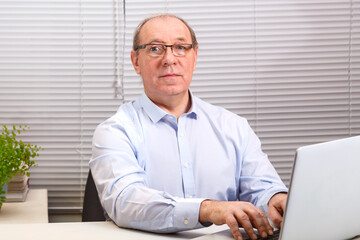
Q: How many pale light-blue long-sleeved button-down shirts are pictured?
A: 1